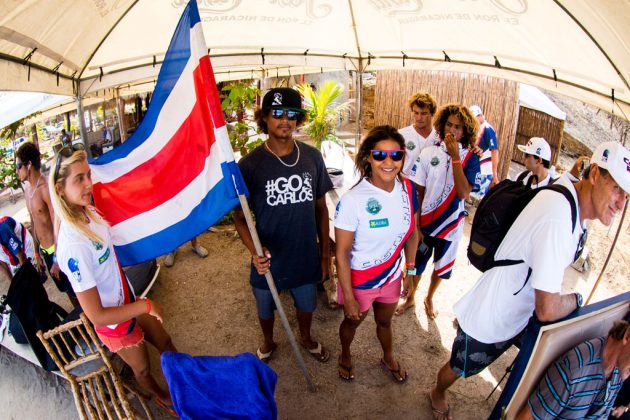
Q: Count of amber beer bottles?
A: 0